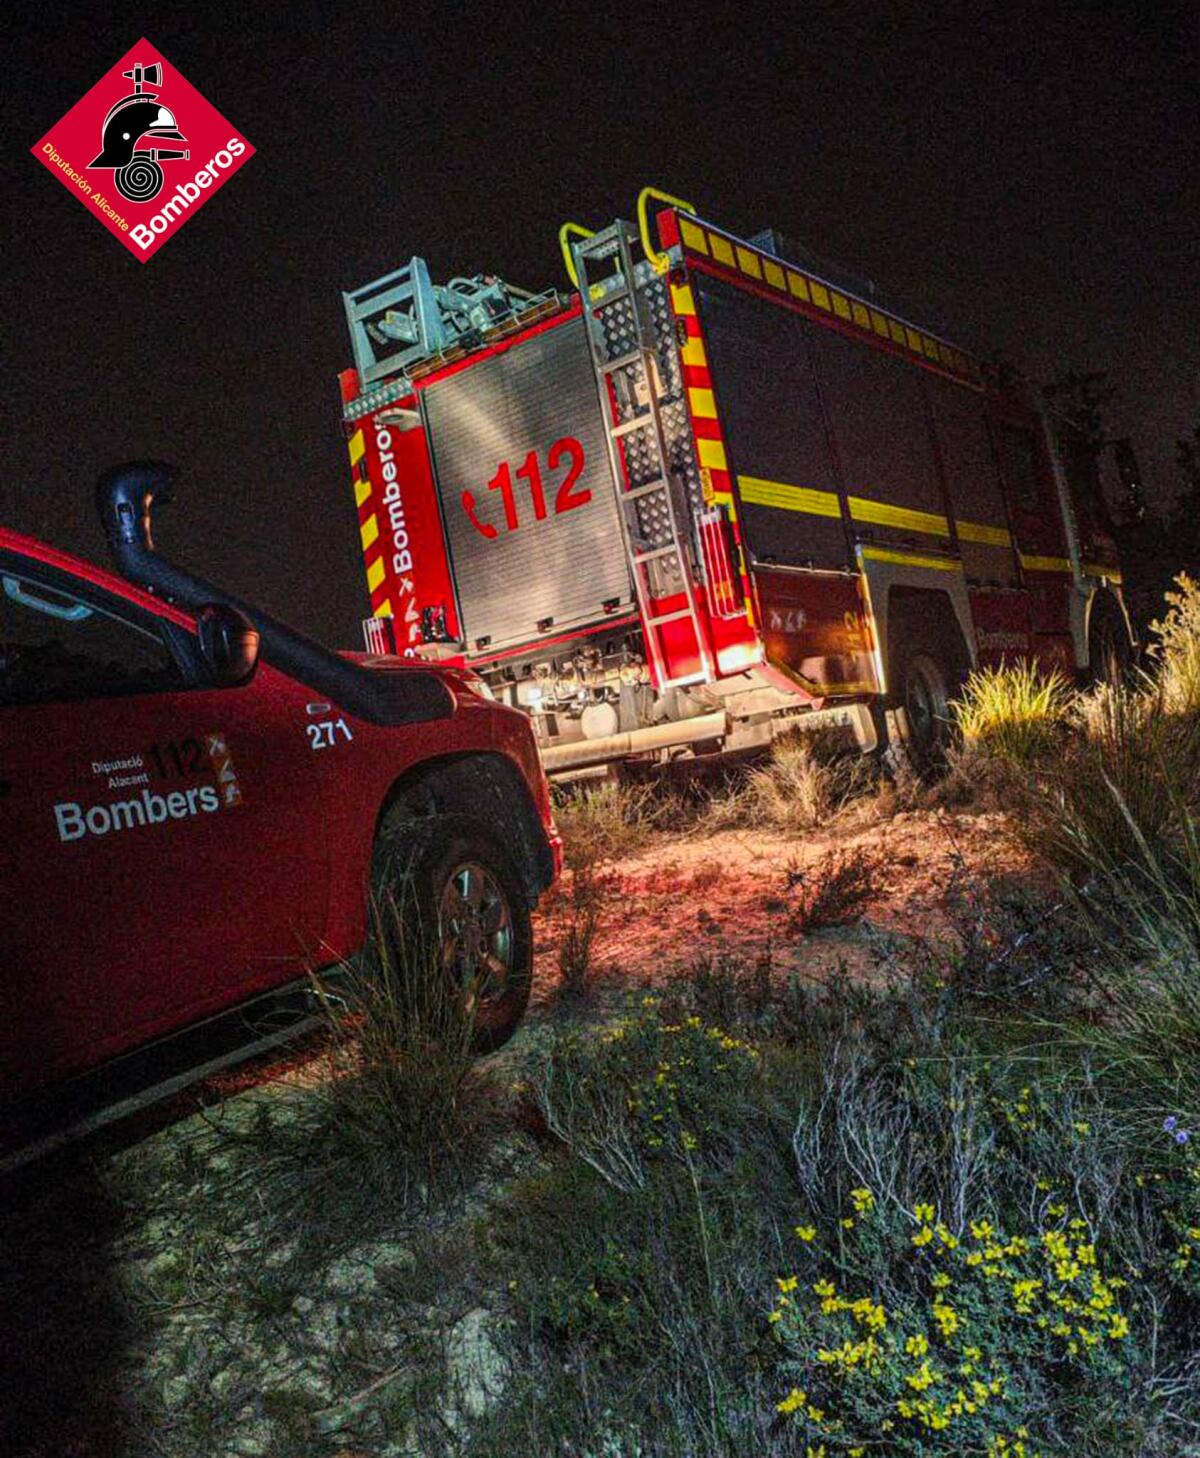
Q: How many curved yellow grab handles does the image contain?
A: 2